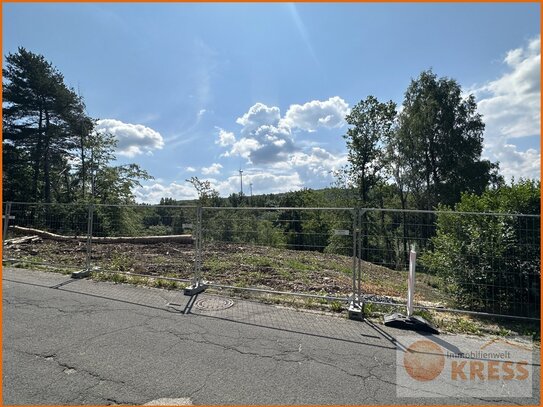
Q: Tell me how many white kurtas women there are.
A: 0